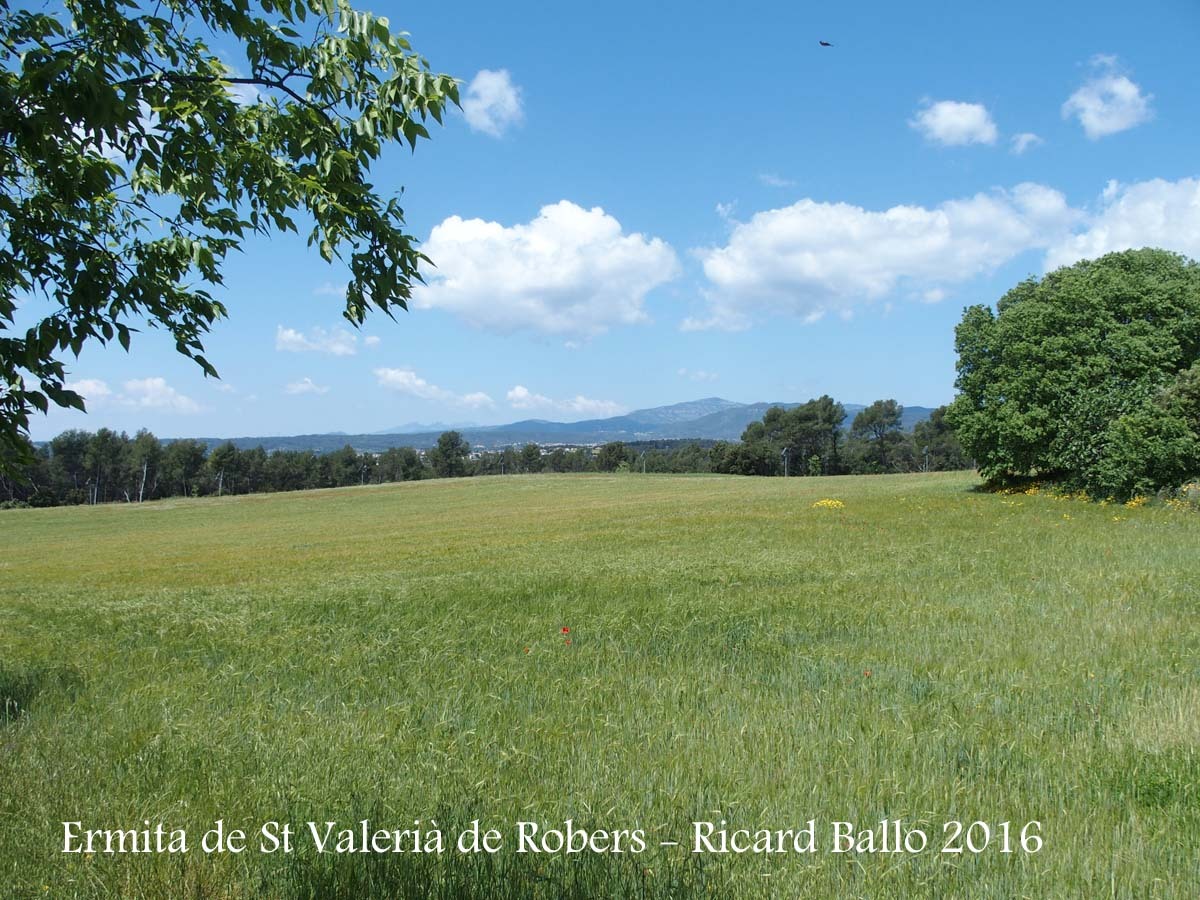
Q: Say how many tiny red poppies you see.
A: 4